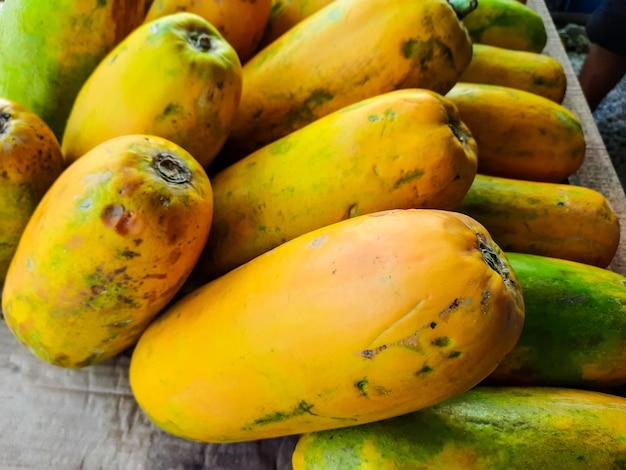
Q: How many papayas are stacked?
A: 15